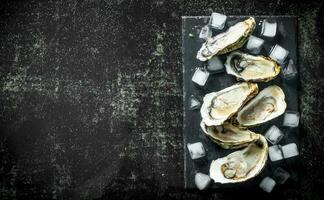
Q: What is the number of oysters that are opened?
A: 6